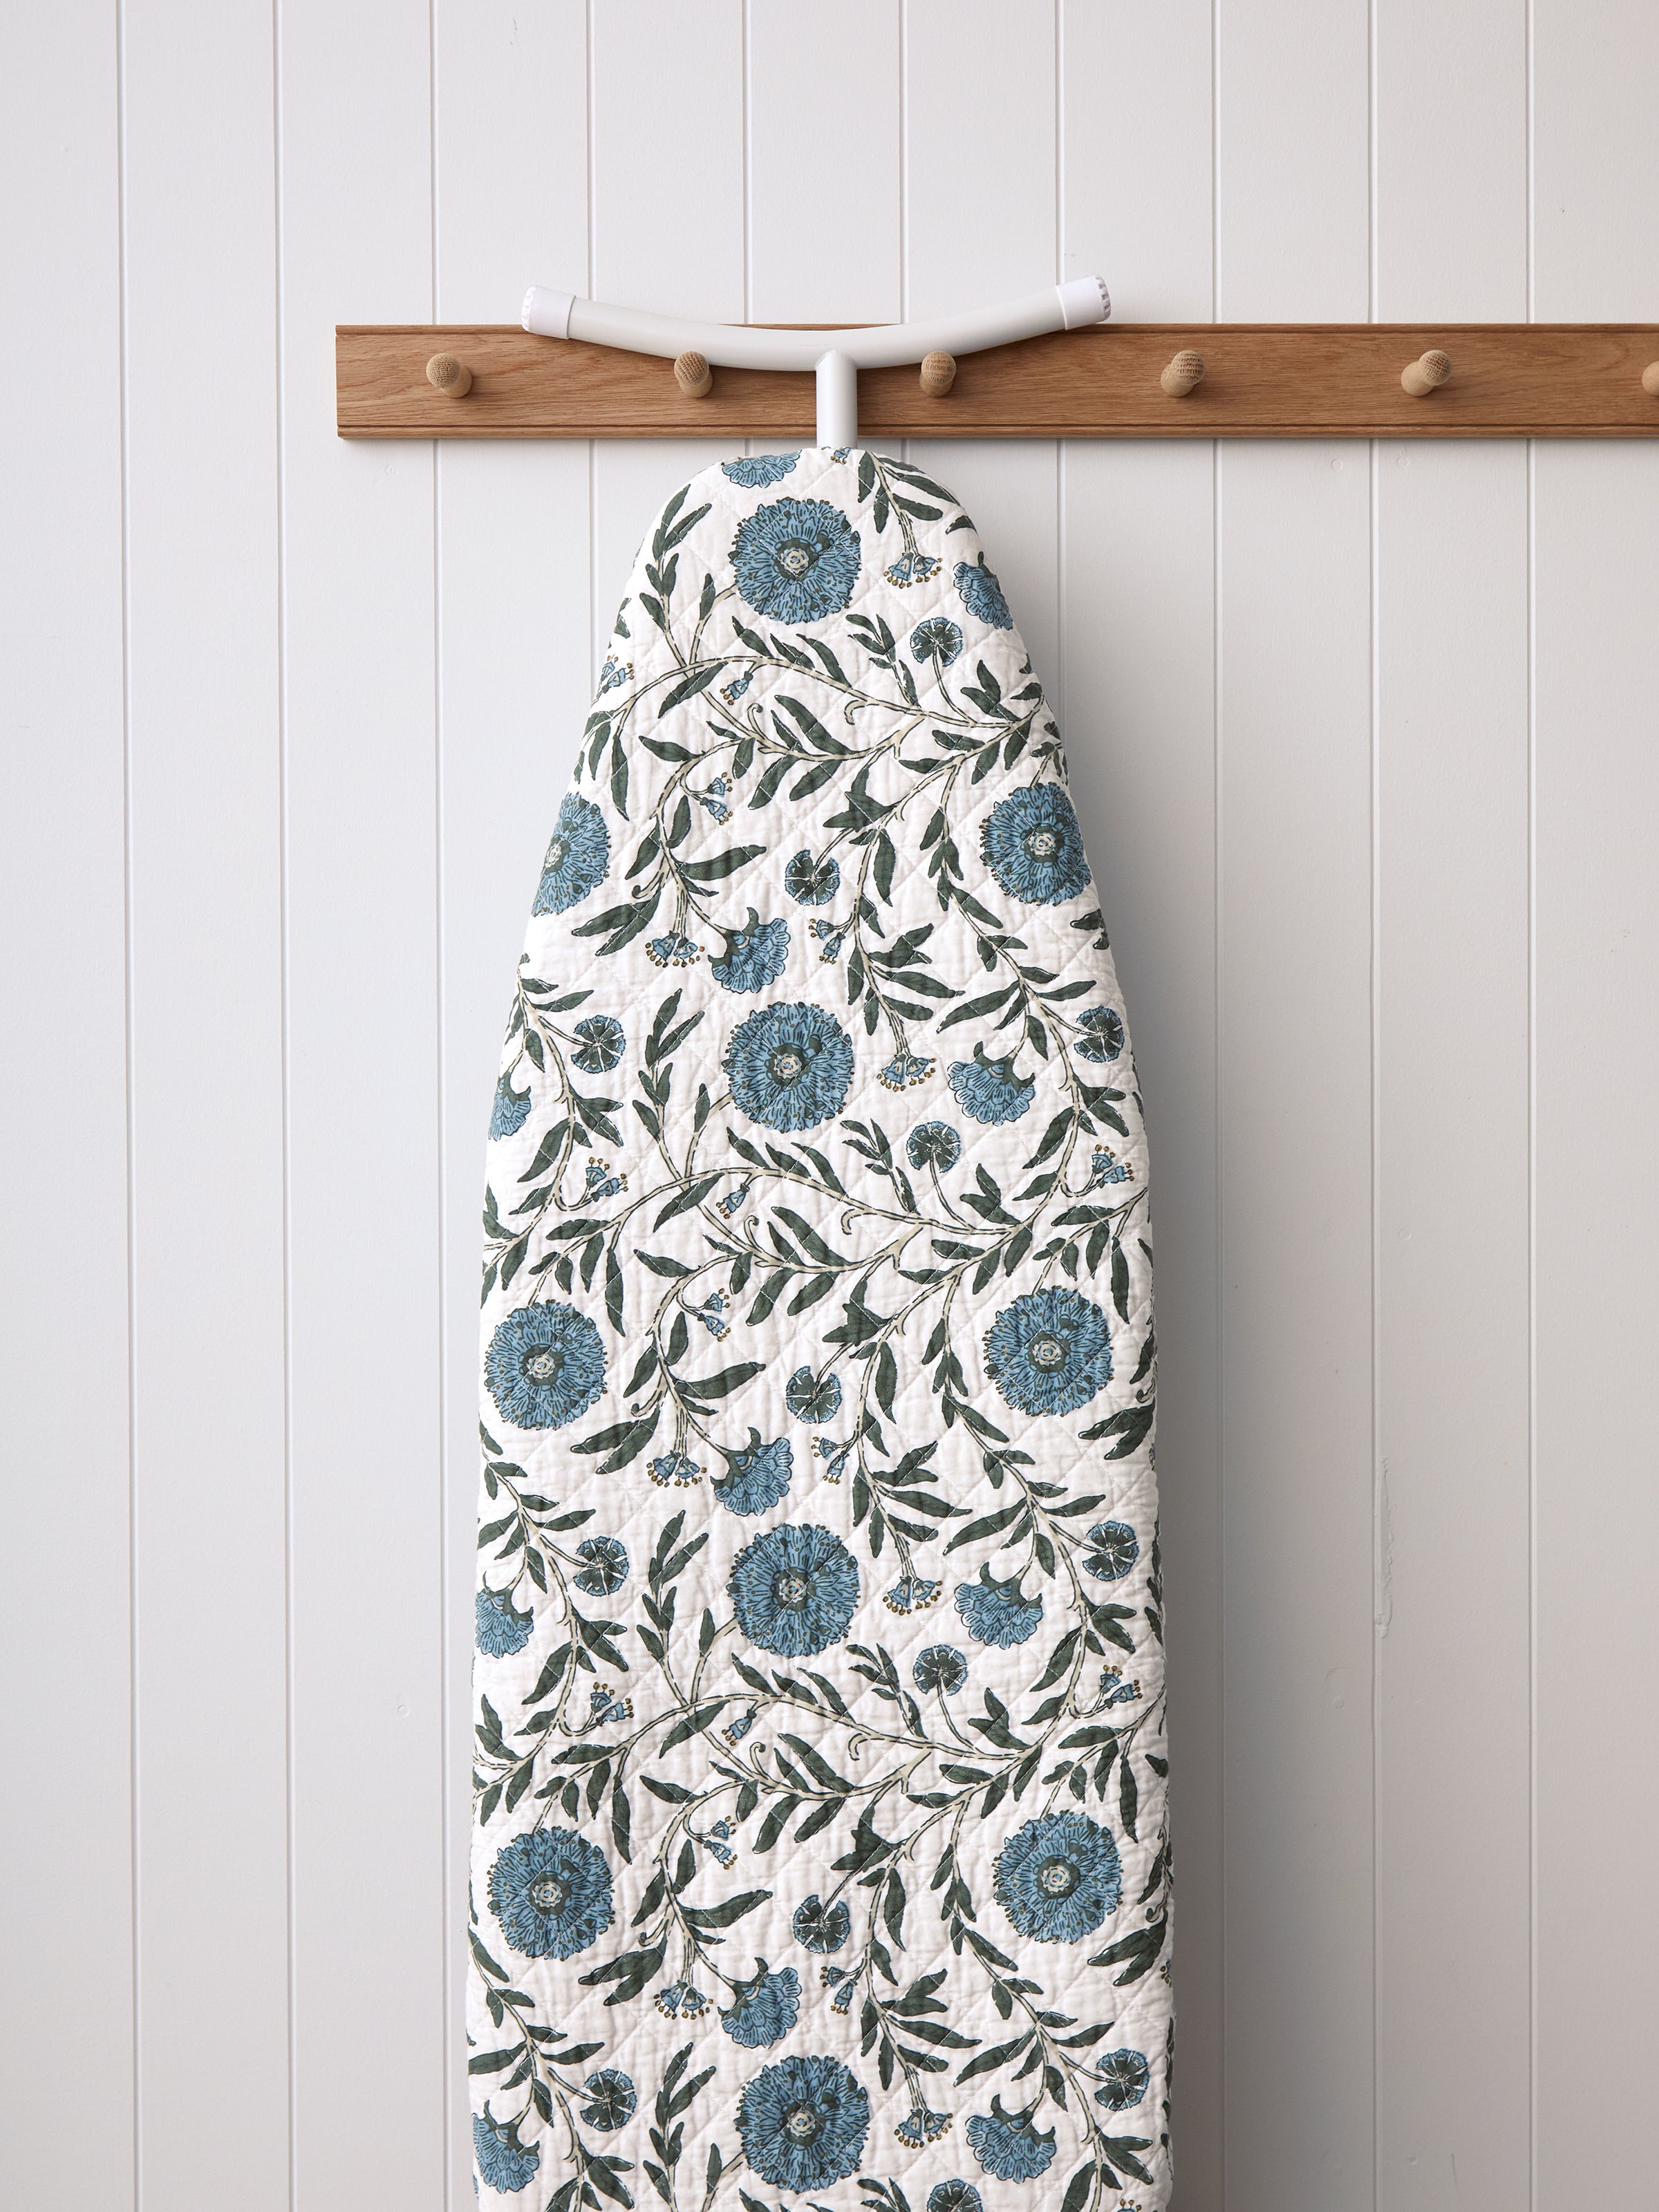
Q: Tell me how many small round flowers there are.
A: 13